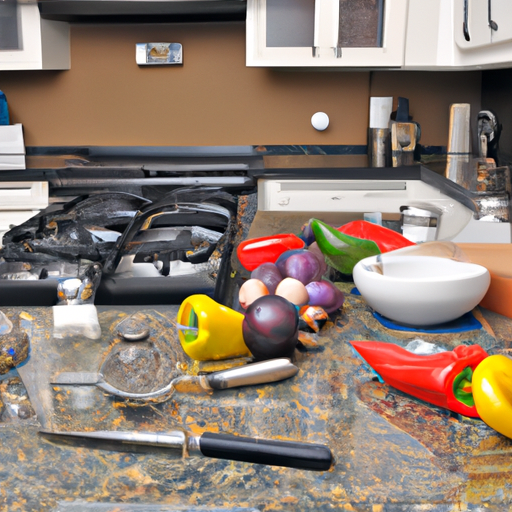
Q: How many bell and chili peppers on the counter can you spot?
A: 6